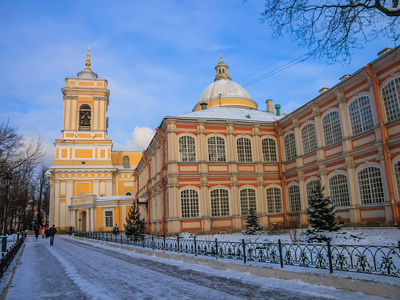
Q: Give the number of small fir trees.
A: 3